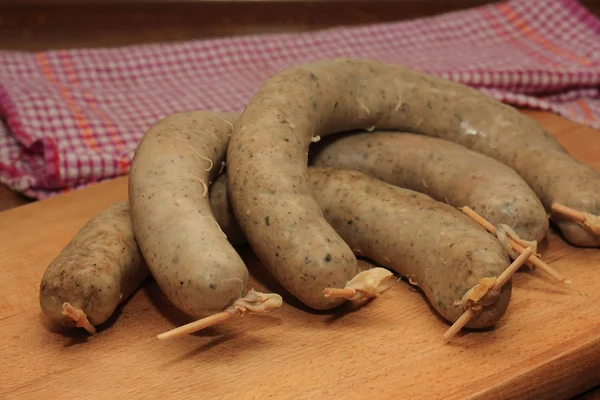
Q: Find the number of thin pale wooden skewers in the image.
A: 6